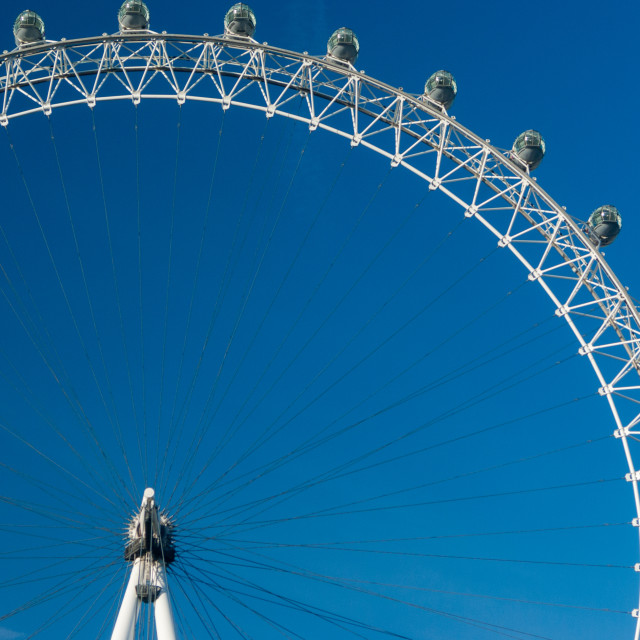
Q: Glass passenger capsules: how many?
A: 7